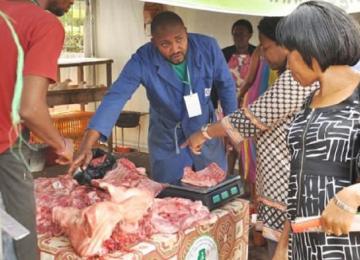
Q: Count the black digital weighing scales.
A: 1